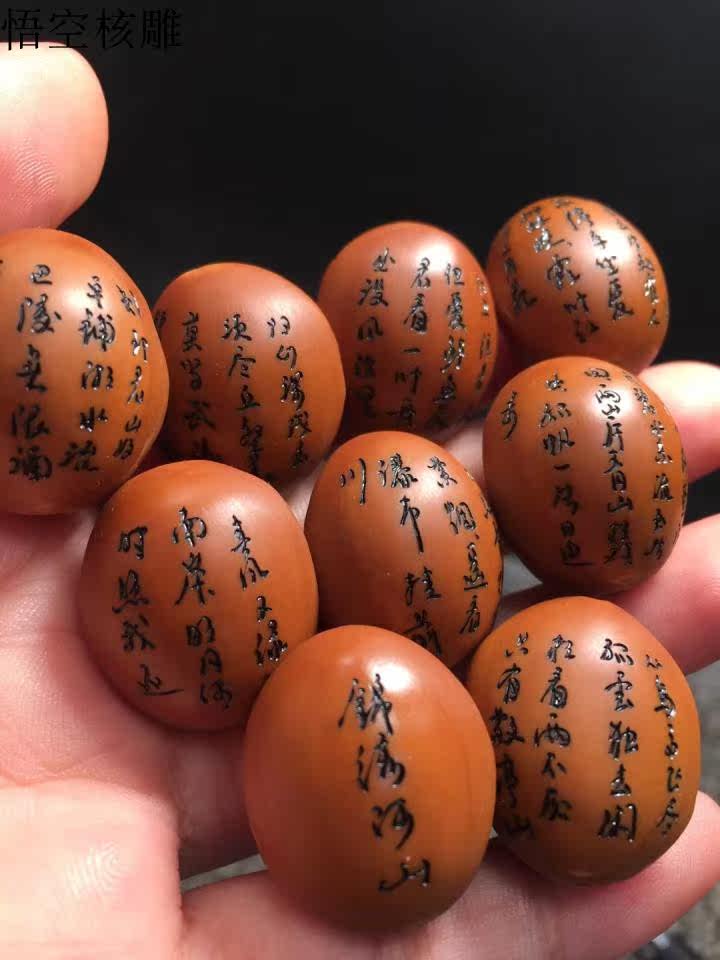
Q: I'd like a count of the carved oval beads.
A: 9